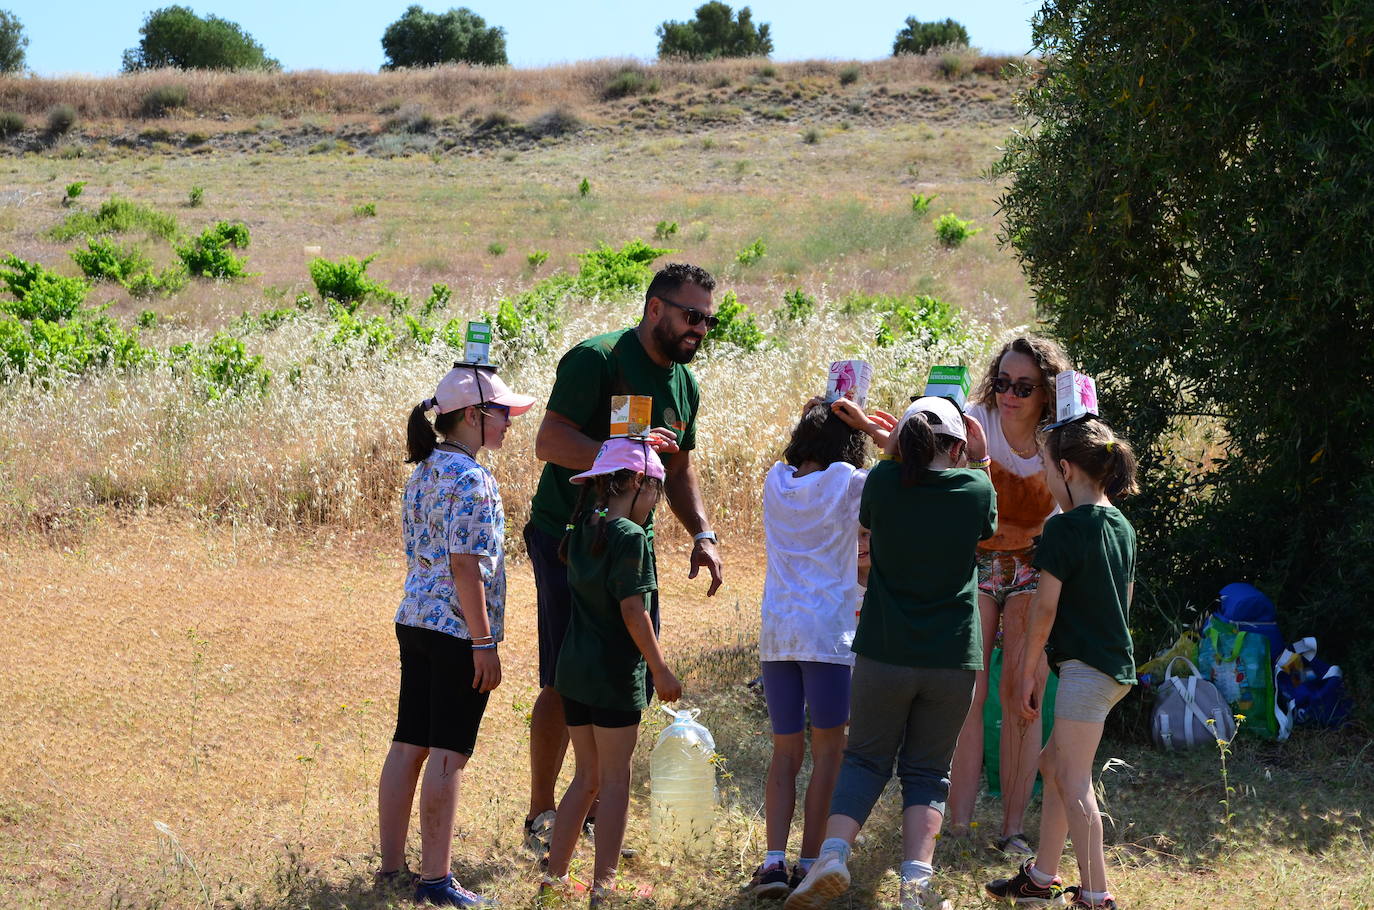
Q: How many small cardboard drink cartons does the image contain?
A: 5